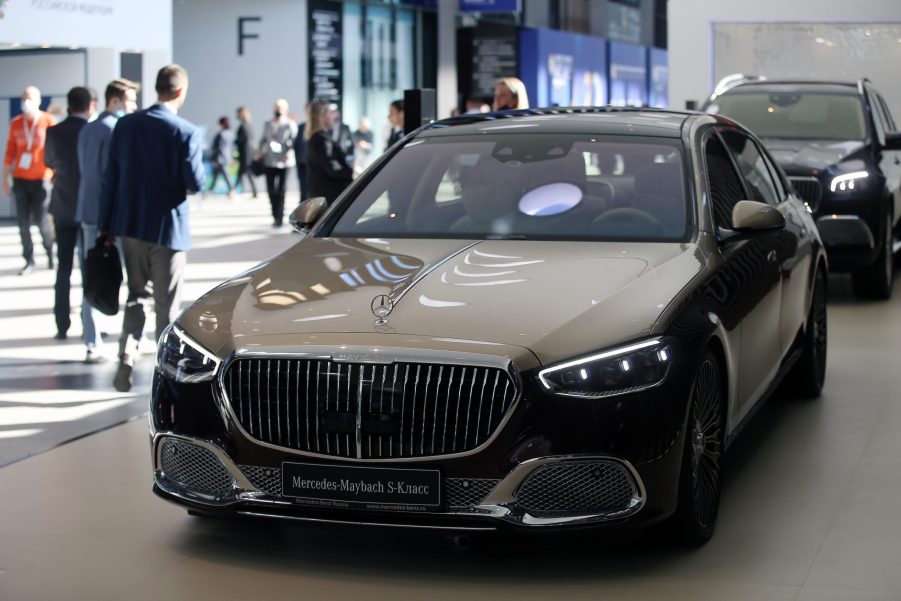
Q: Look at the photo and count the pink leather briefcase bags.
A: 0